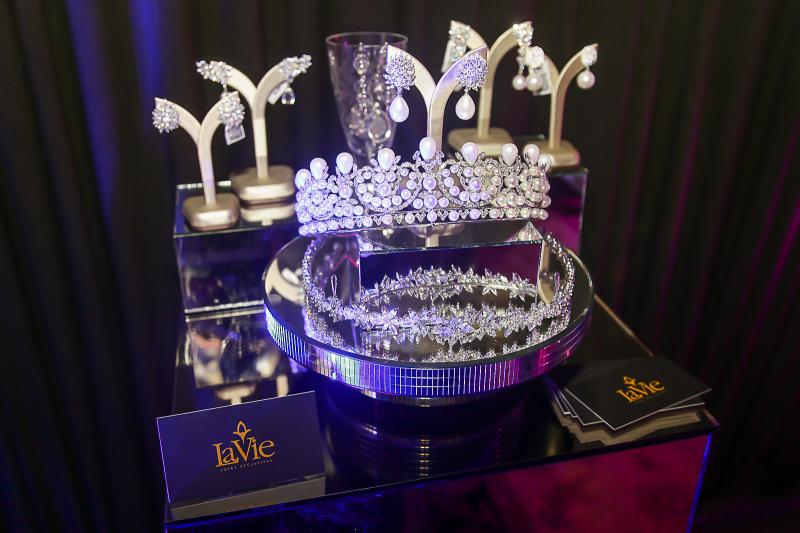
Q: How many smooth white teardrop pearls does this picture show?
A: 11